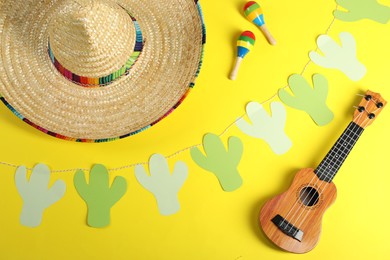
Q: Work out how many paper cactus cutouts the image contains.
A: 8